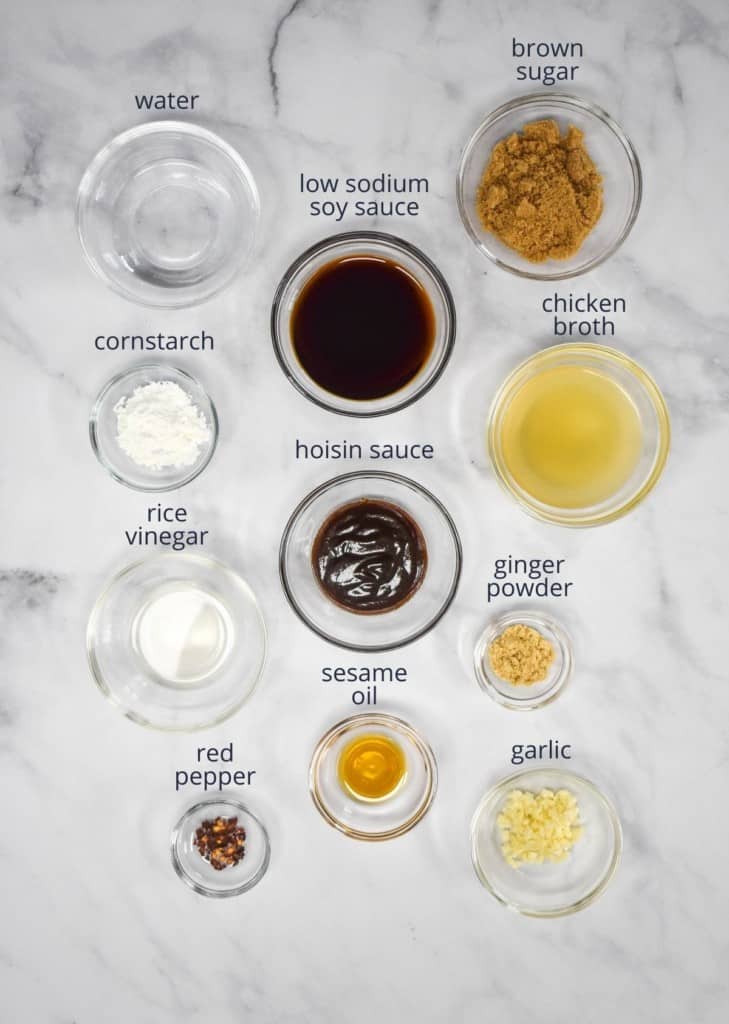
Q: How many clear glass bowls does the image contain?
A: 11